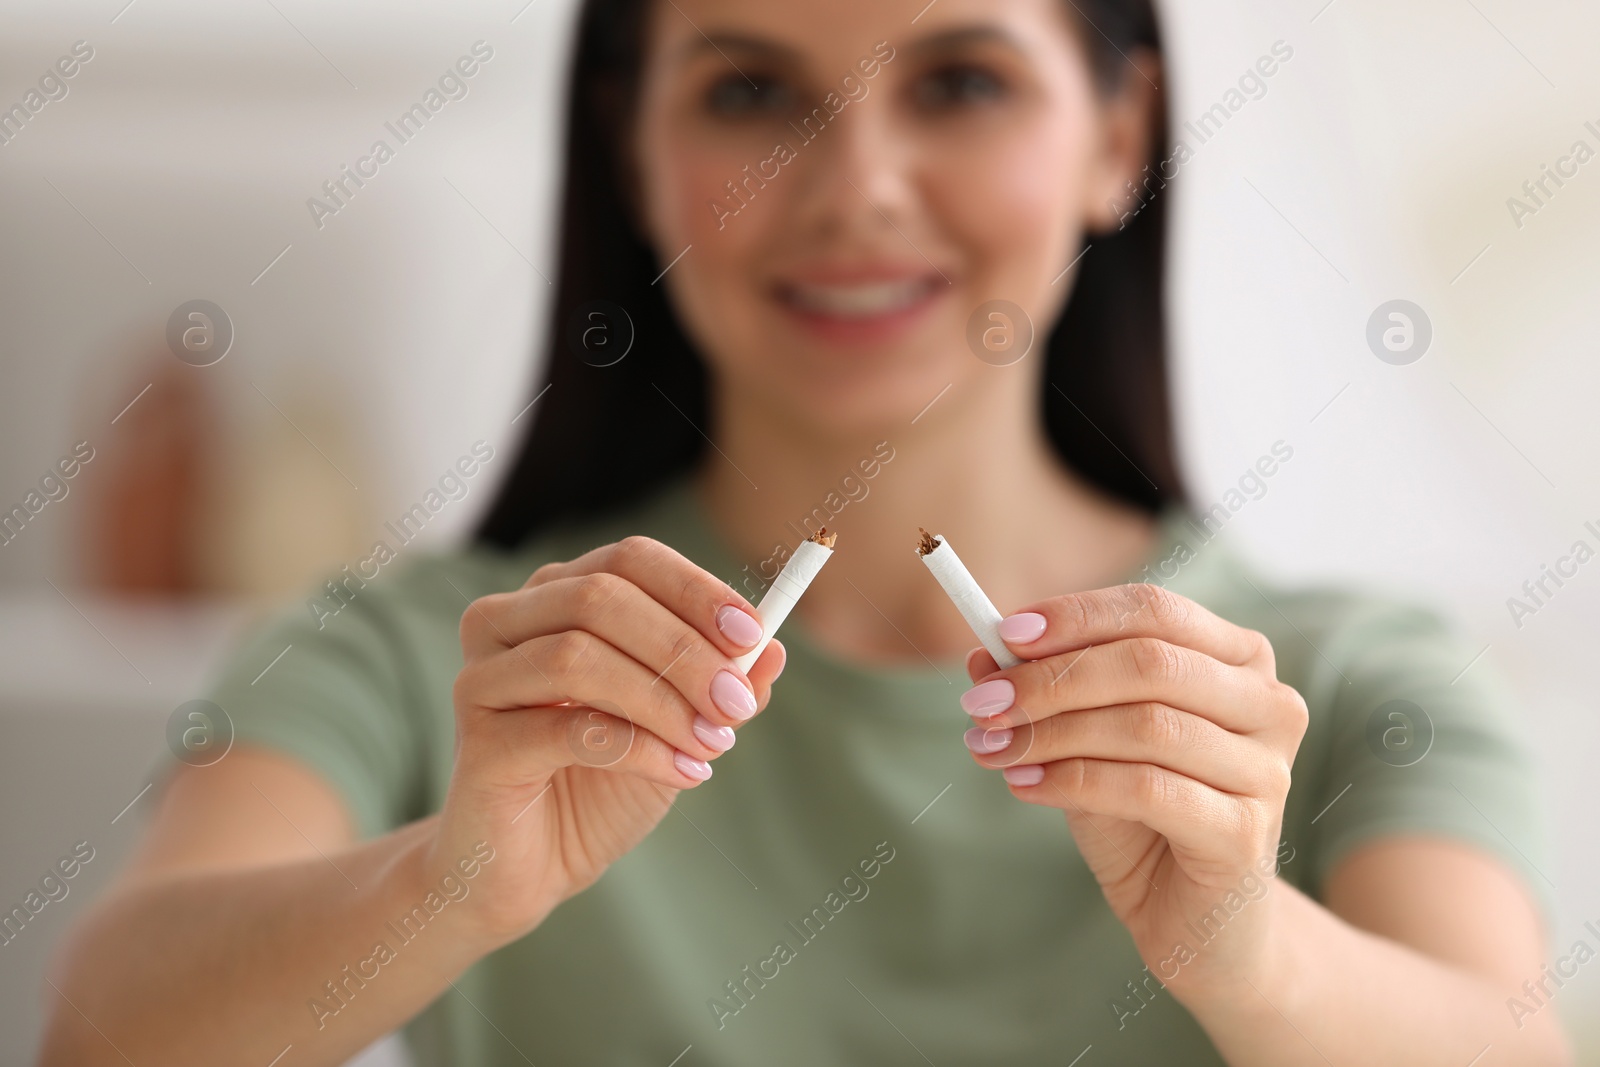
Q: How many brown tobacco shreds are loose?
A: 0